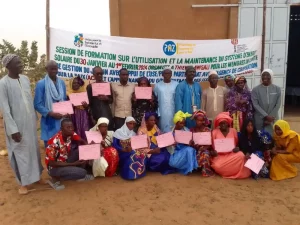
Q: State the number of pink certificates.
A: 12